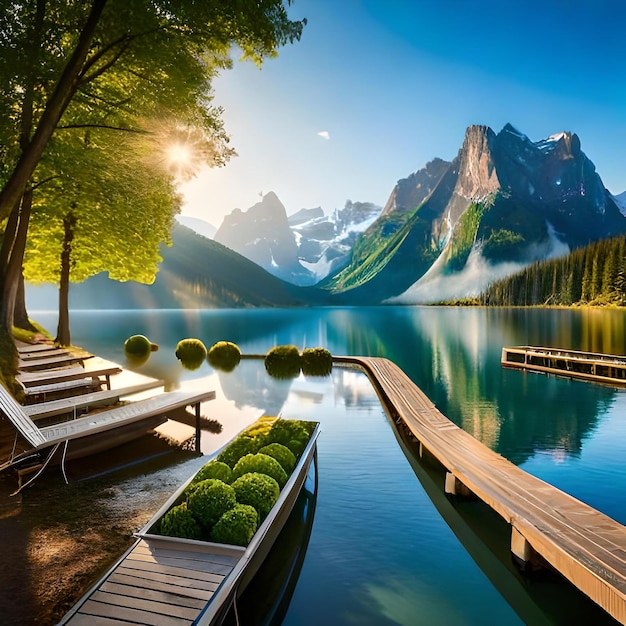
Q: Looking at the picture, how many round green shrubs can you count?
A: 12